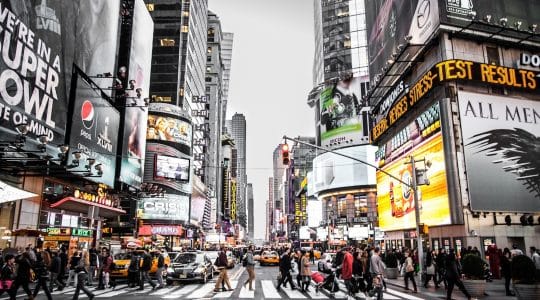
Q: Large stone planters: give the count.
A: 3